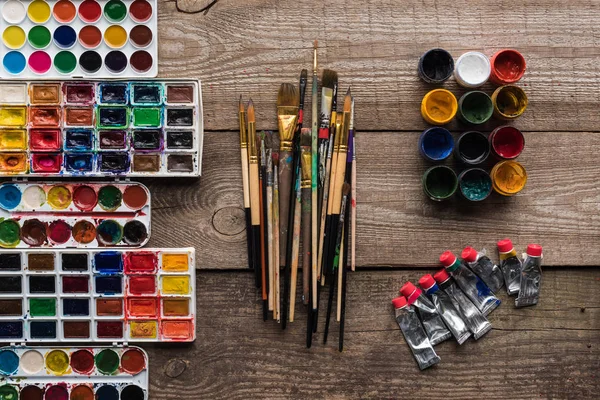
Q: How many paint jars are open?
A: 12